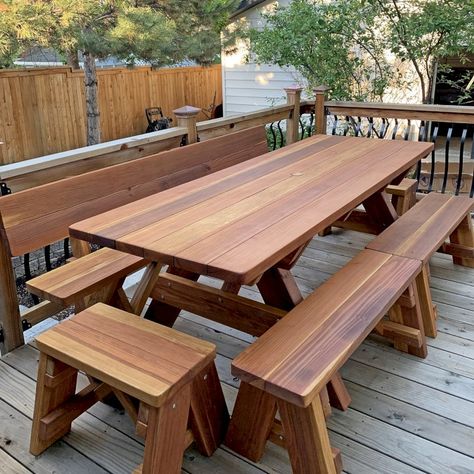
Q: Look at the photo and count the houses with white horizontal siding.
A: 1